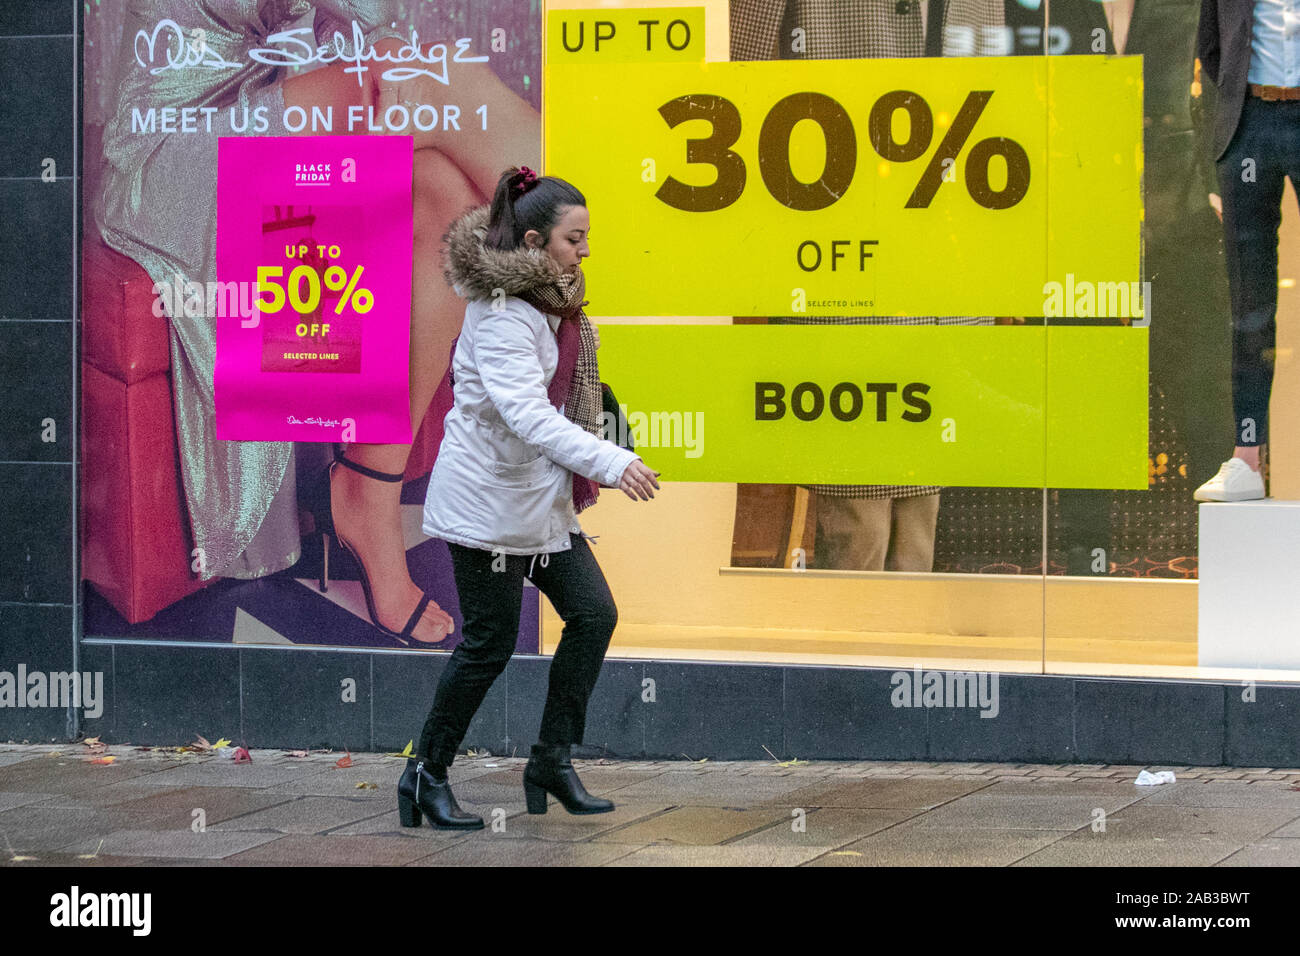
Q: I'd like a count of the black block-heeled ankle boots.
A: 2